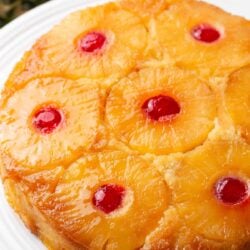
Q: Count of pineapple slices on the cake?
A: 7